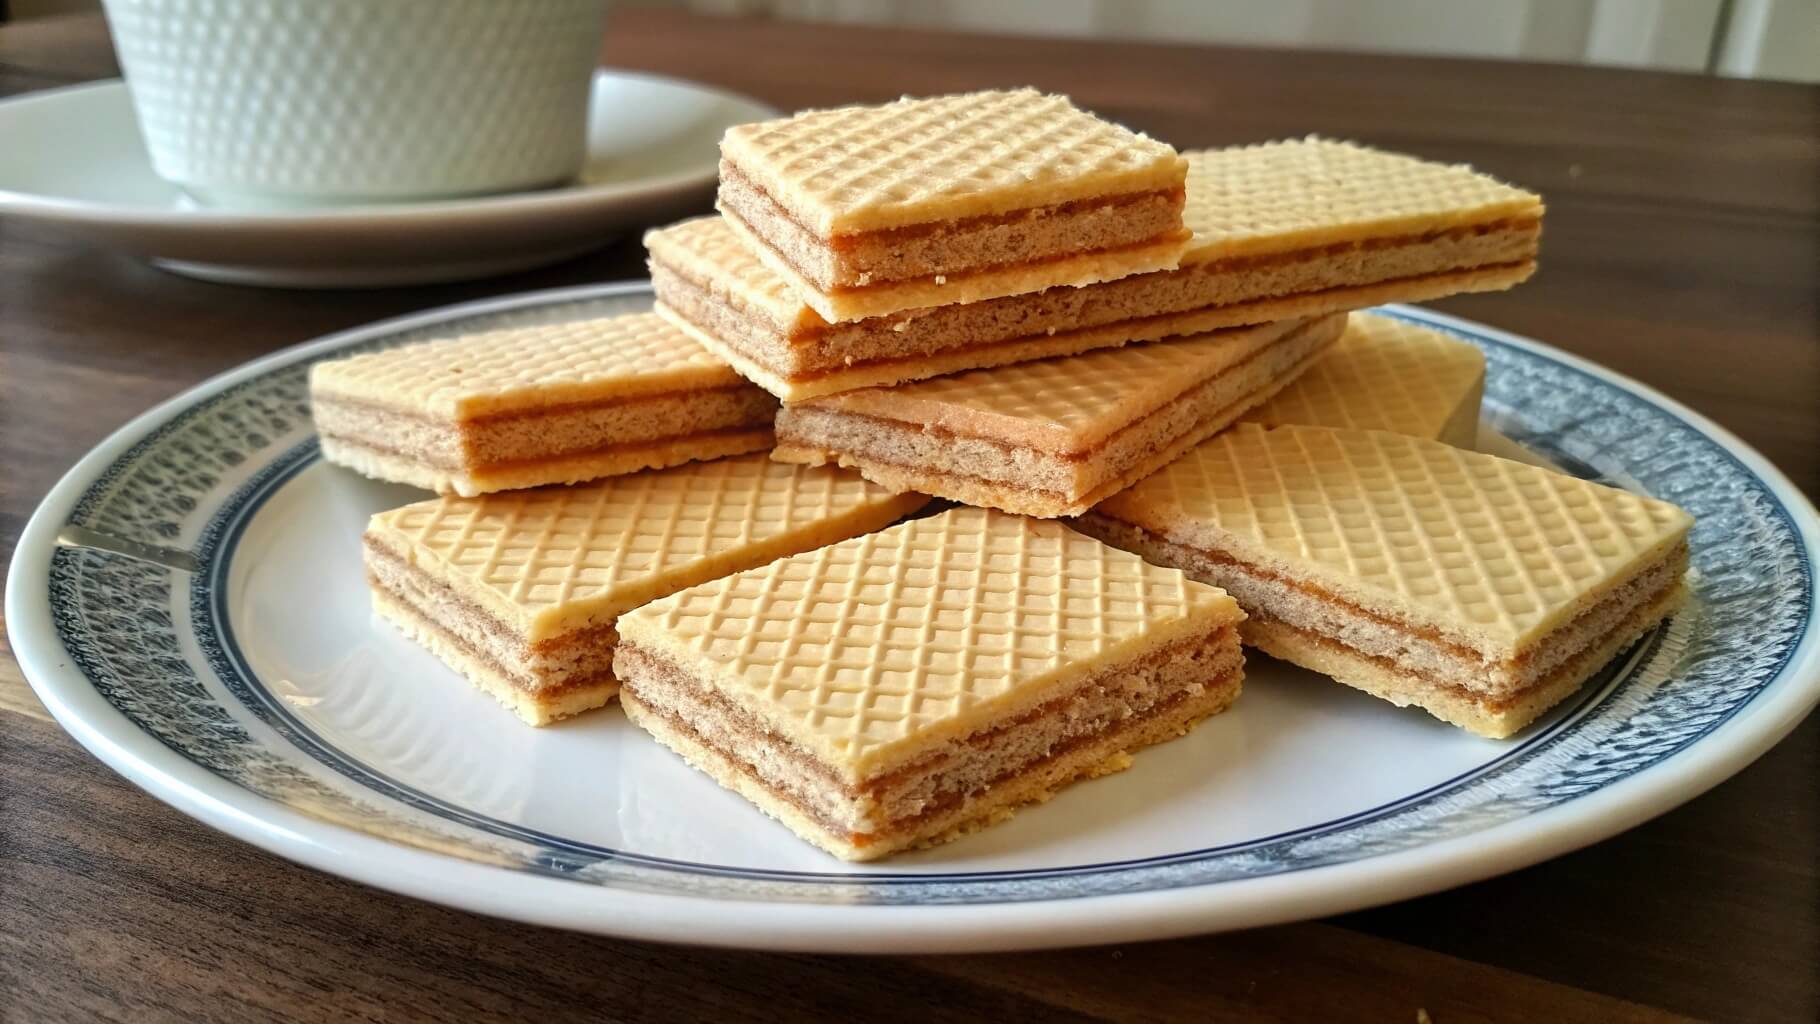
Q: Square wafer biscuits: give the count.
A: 2